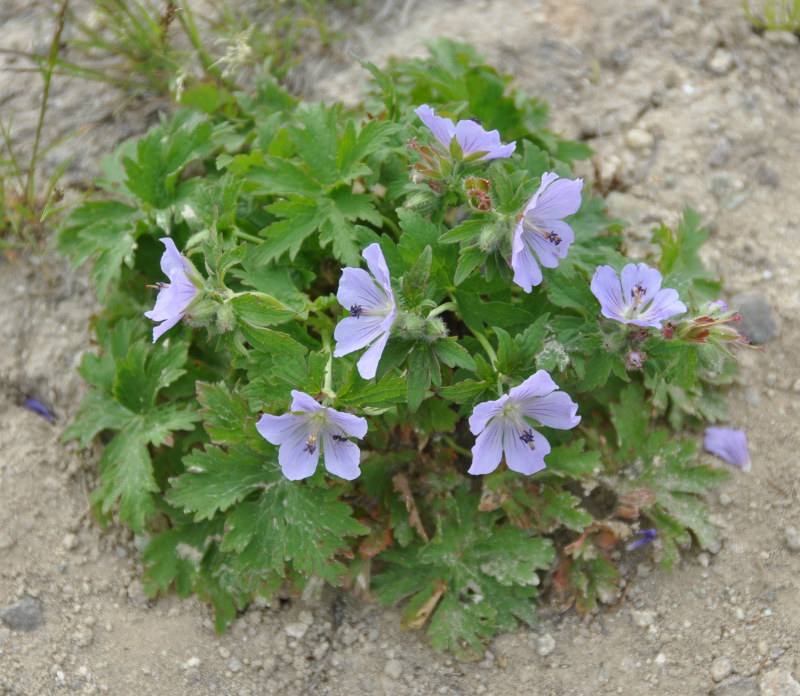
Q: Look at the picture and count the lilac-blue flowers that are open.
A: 7